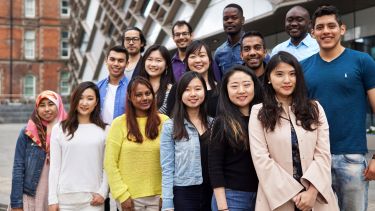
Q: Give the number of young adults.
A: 15